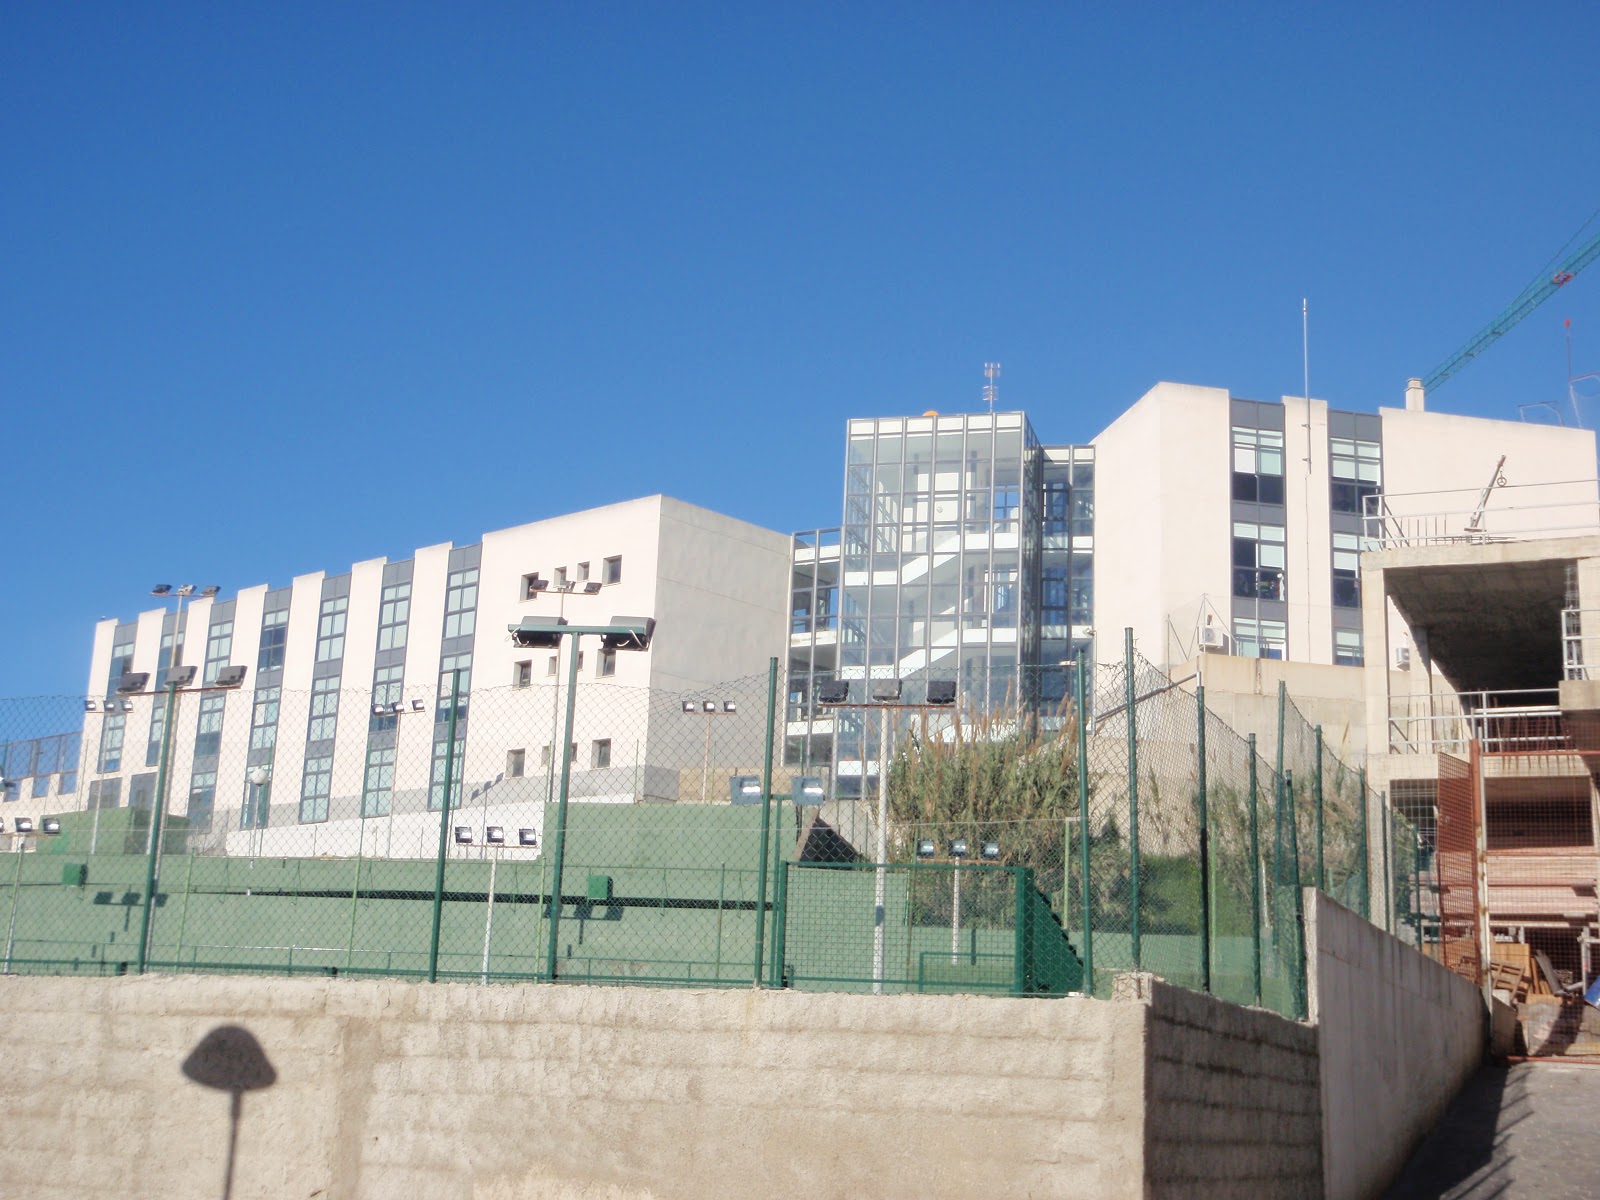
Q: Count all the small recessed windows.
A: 12